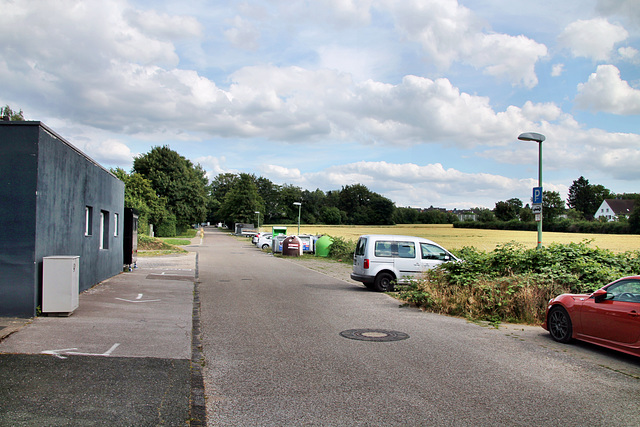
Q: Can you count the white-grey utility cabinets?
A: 1